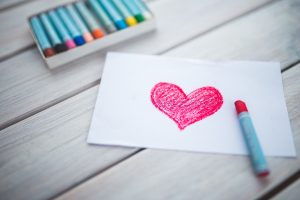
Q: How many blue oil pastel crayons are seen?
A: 2